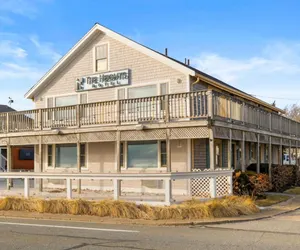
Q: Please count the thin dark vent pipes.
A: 3